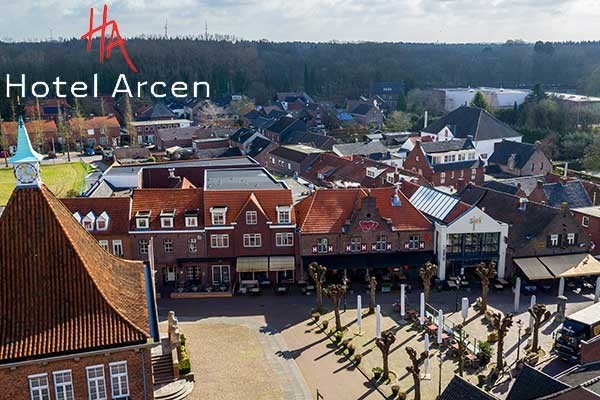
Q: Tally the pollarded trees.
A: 10